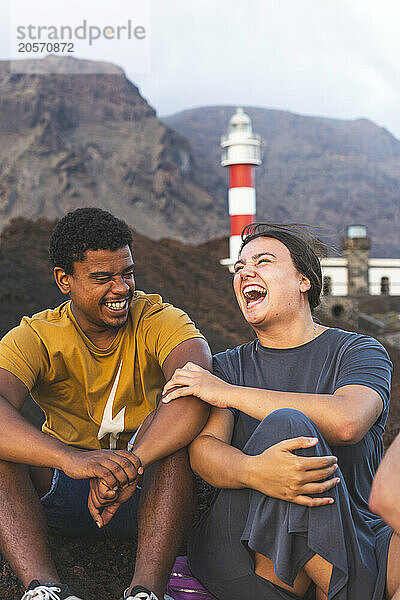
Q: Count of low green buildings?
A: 0